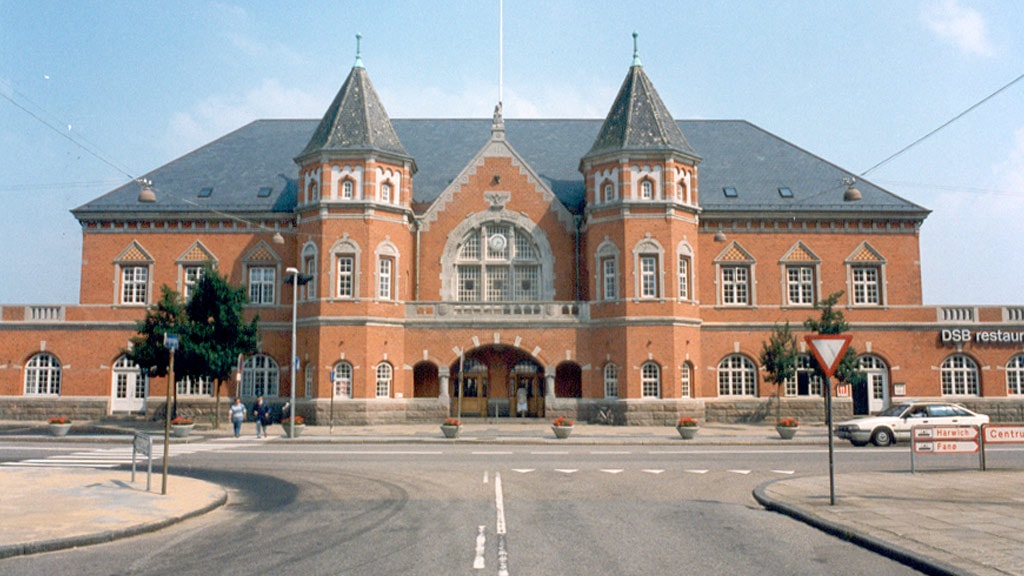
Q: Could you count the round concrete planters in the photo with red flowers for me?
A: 7